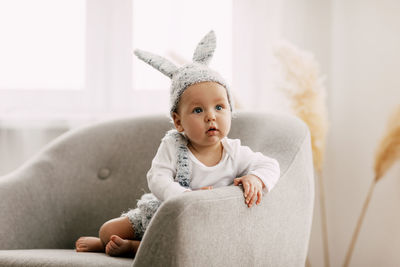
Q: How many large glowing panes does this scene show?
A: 2